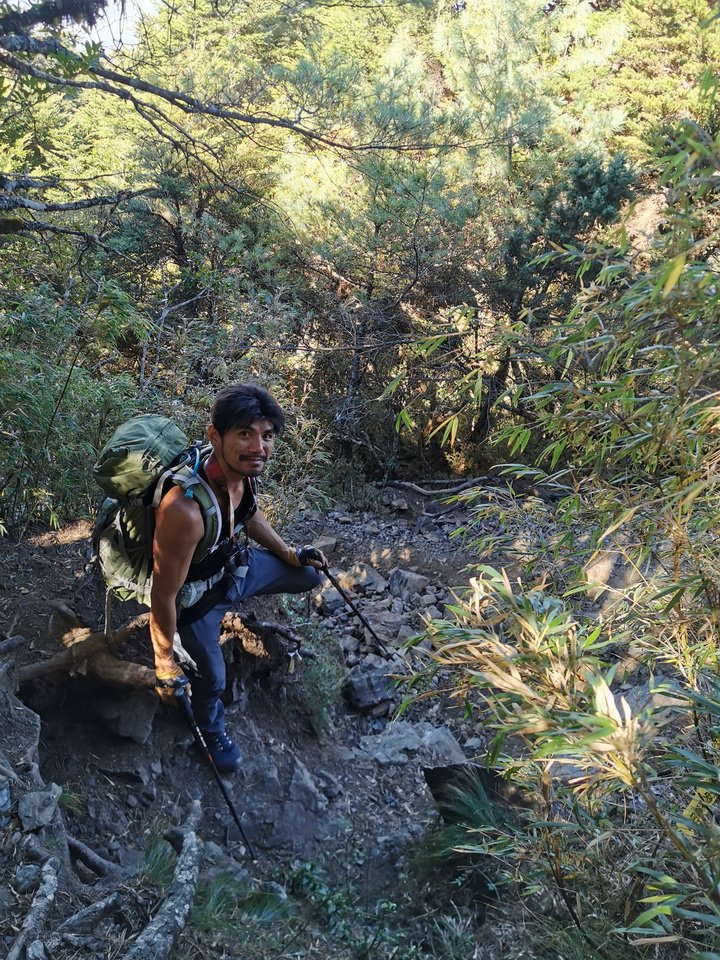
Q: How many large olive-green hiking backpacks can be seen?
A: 1